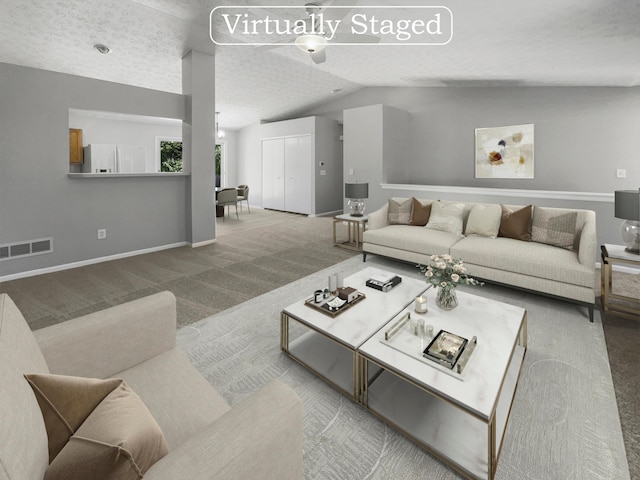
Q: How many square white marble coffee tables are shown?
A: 2